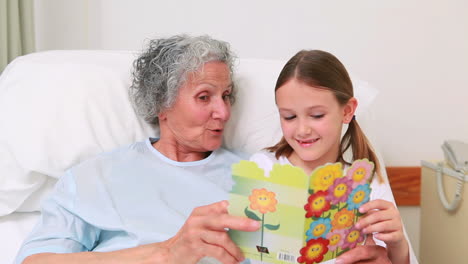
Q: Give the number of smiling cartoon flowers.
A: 11